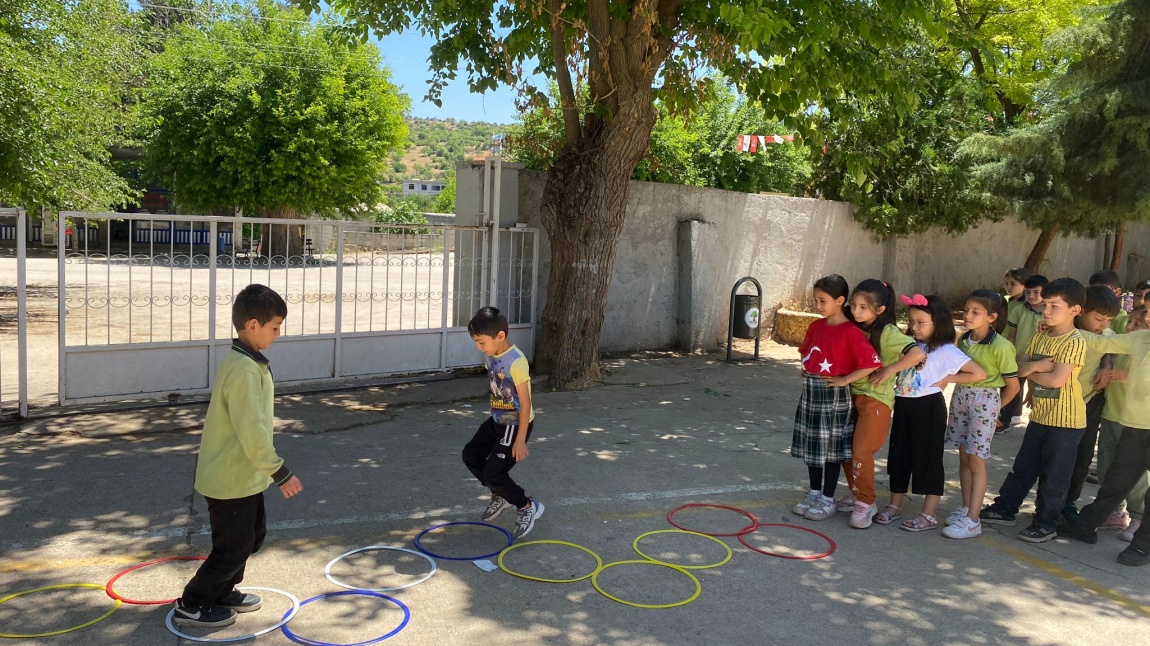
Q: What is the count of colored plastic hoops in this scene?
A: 11